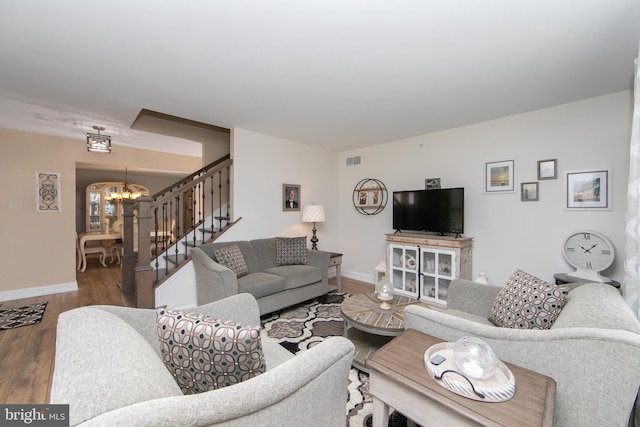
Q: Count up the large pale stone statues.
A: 0